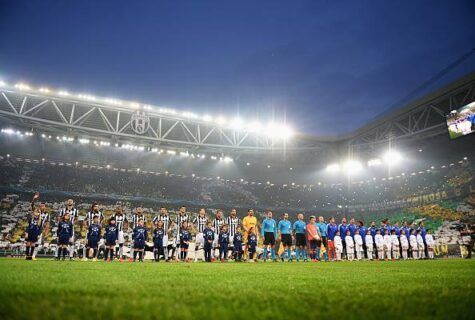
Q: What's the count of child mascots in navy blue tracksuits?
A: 11